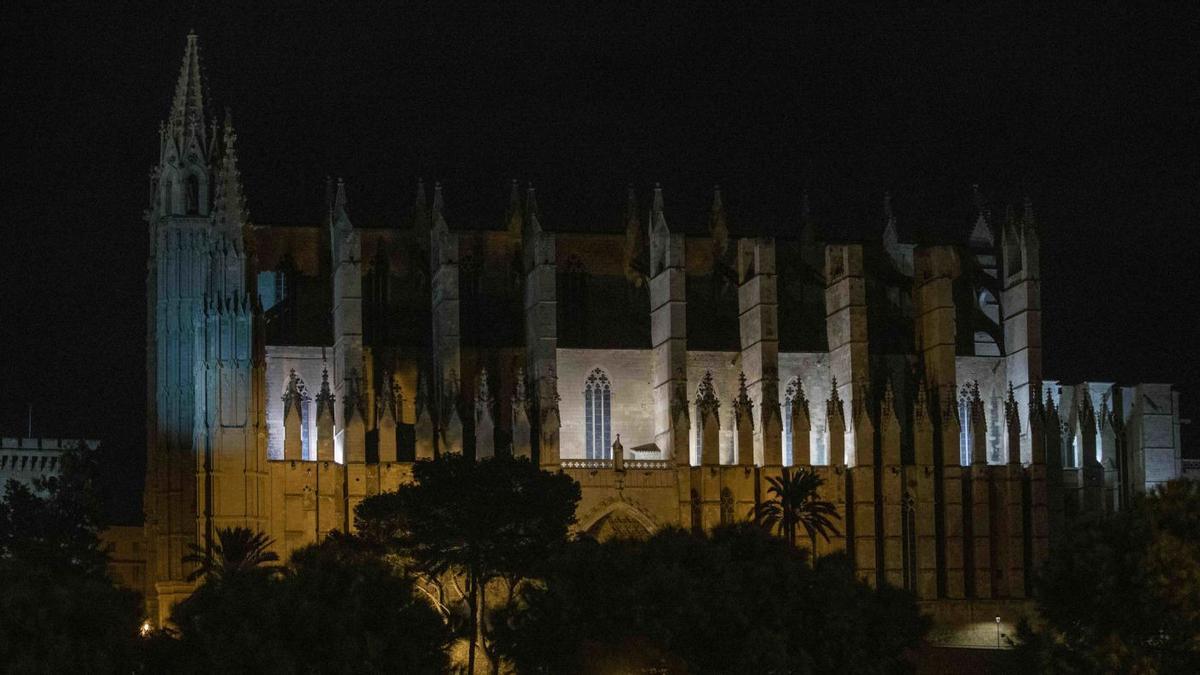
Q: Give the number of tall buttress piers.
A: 8